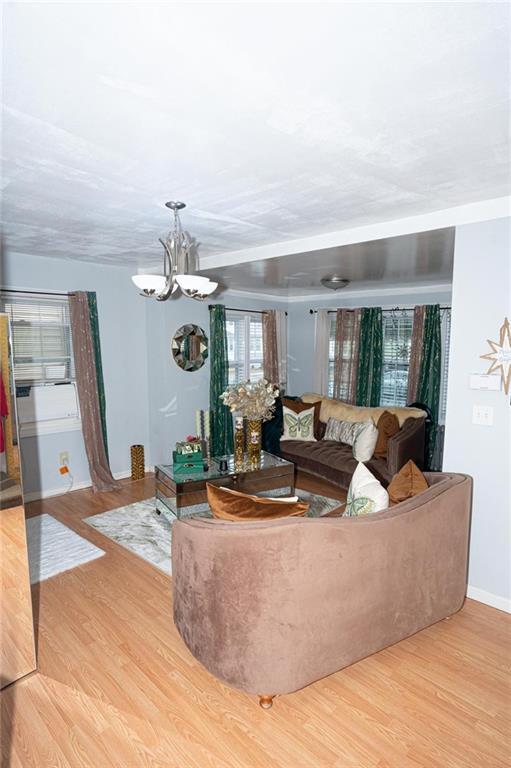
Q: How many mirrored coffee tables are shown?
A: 1